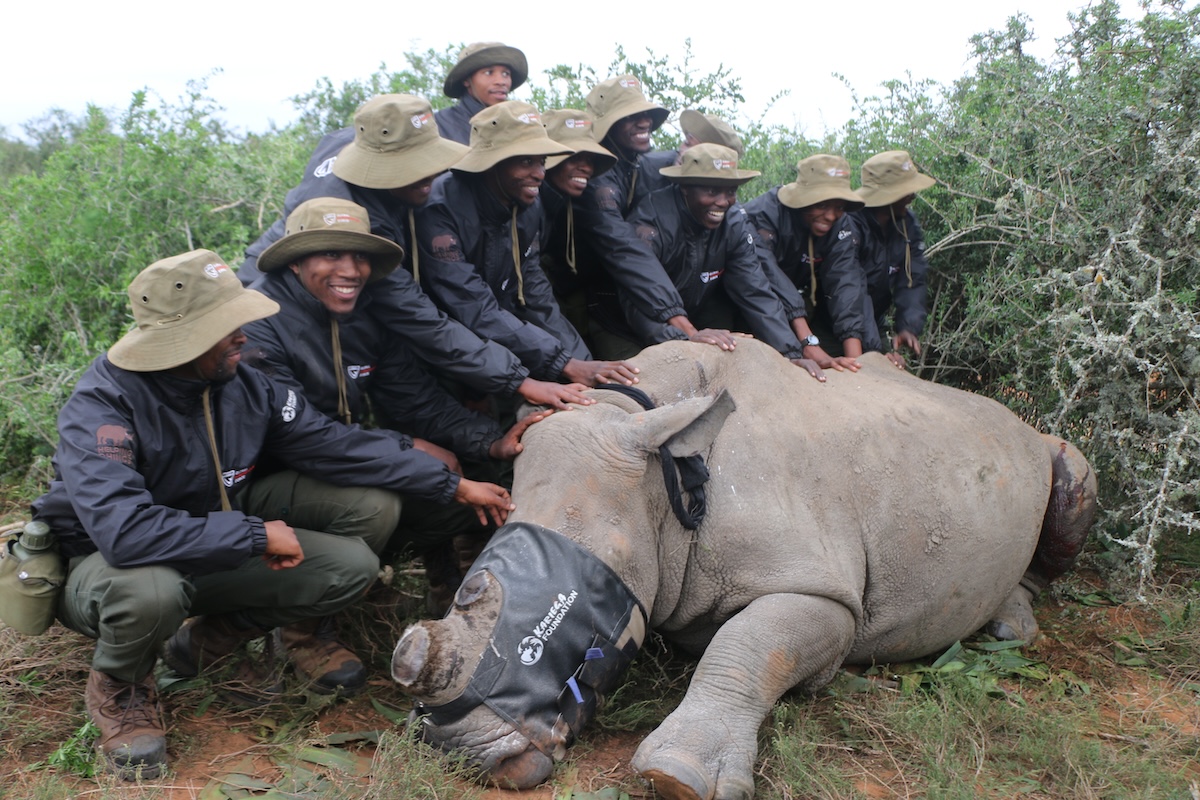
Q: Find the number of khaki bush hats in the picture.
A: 11